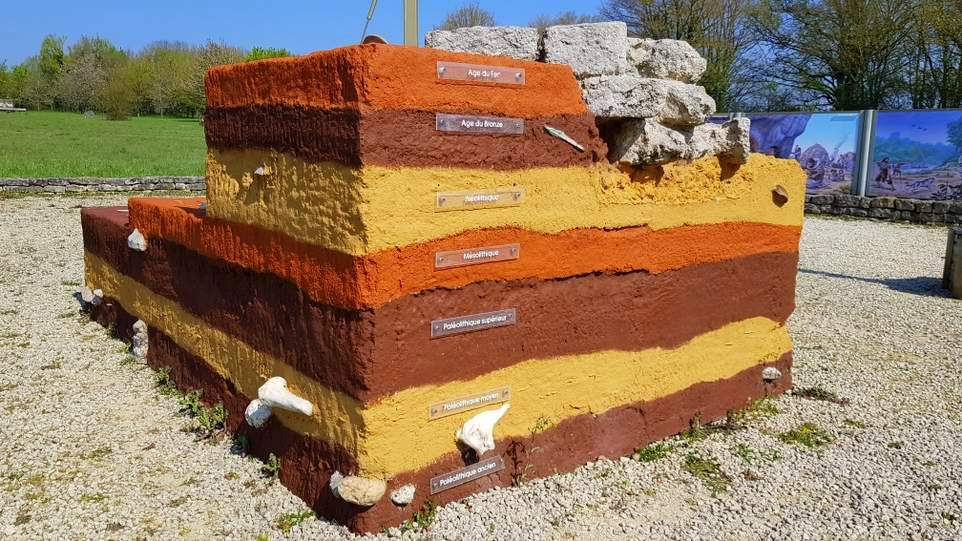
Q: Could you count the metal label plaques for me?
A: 7